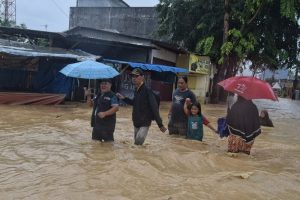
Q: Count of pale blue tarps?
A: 1